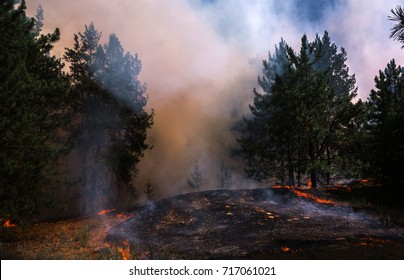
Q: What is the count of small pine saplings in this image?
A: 3